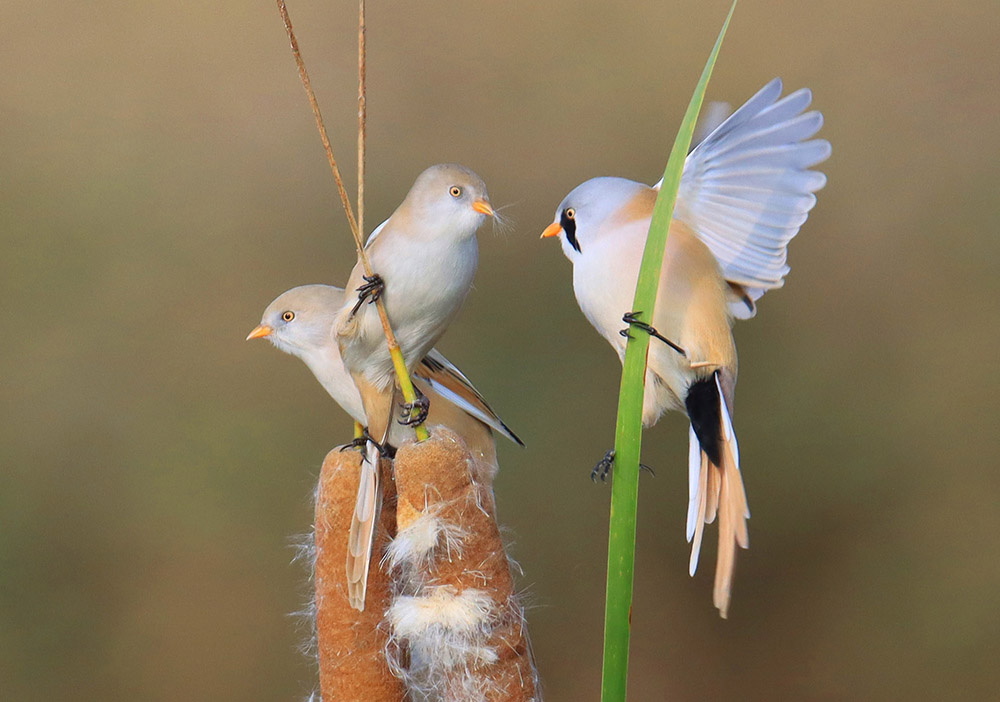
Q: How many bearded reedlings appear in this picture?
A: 3